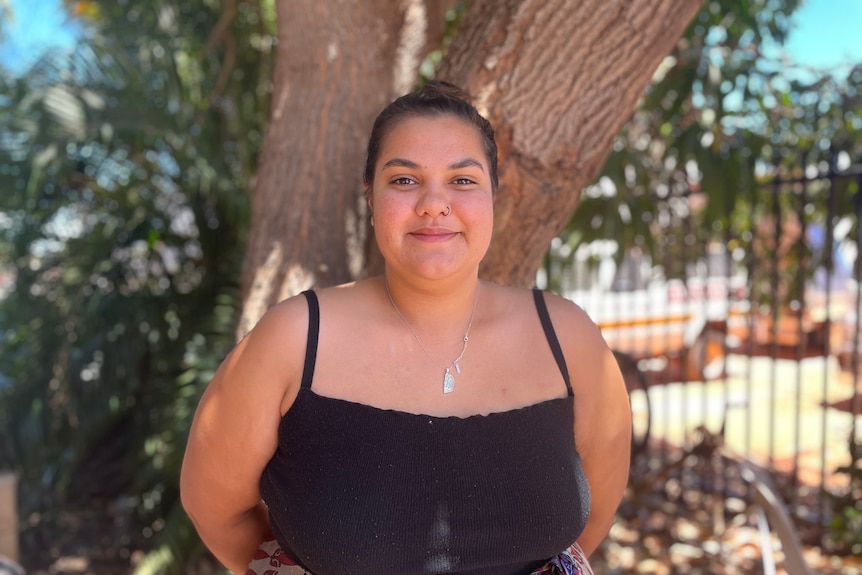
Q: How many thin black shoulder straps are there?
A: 2